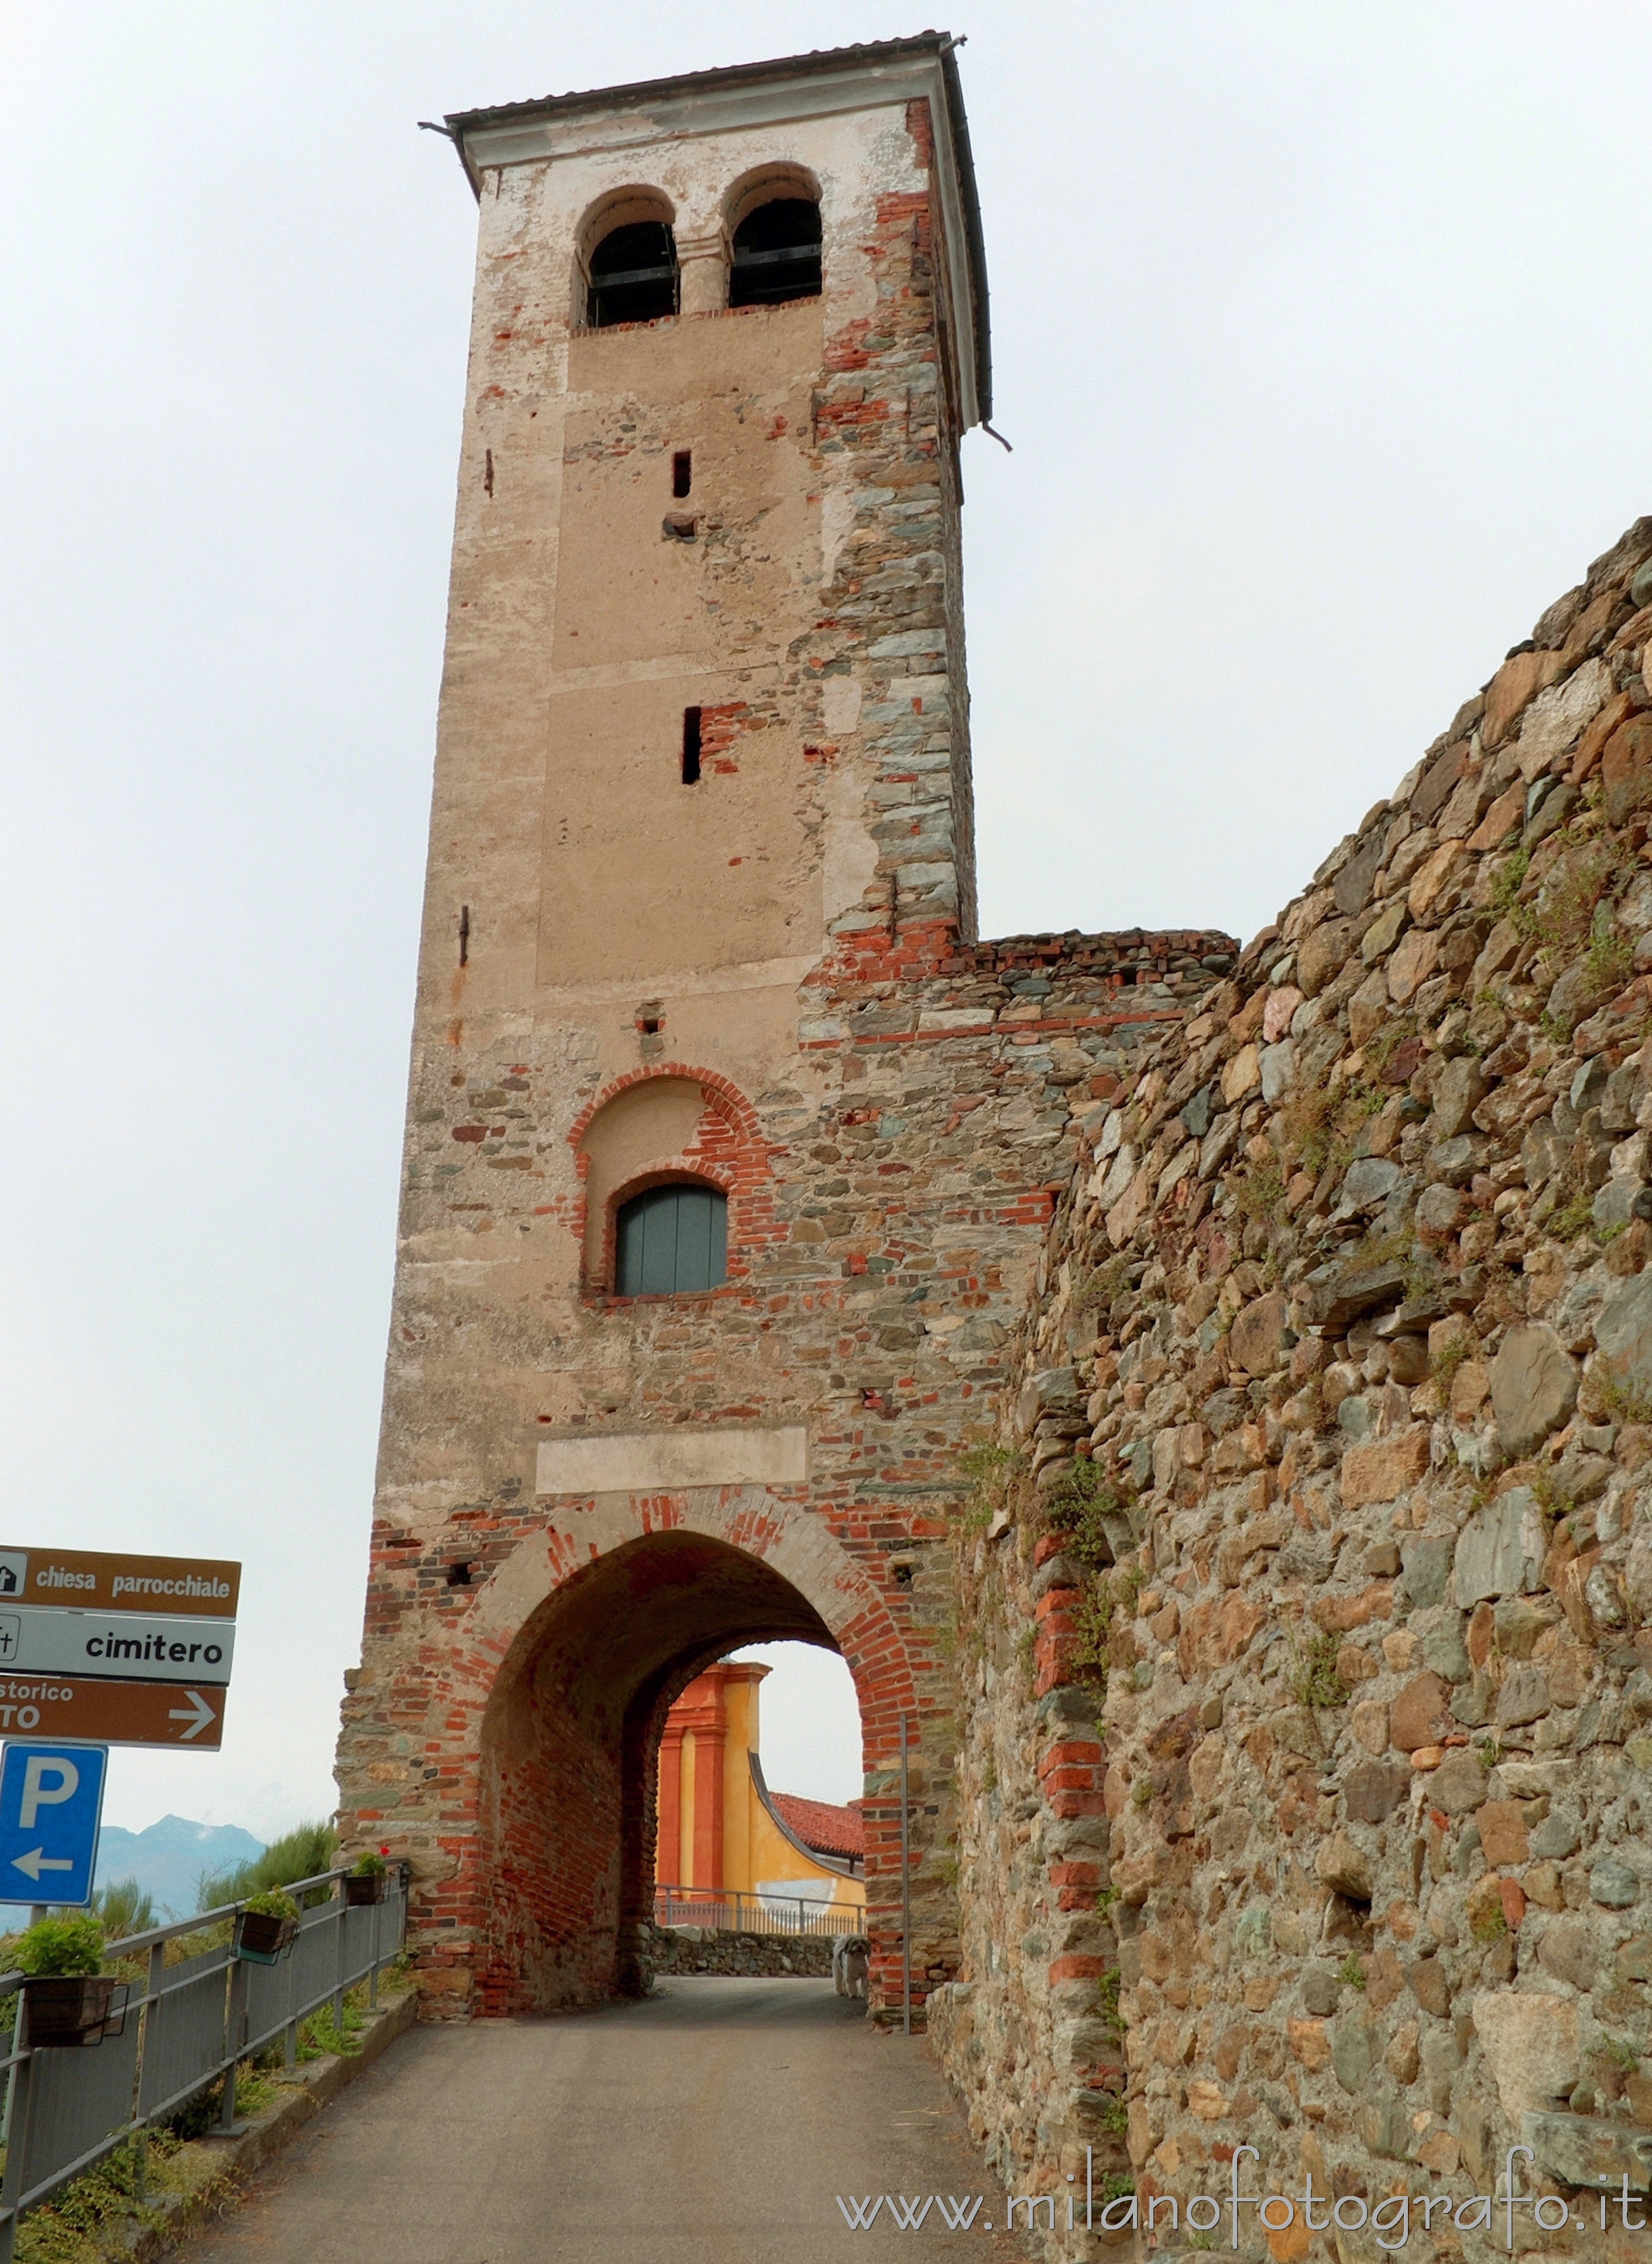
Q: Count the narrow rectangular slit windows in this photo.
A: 2